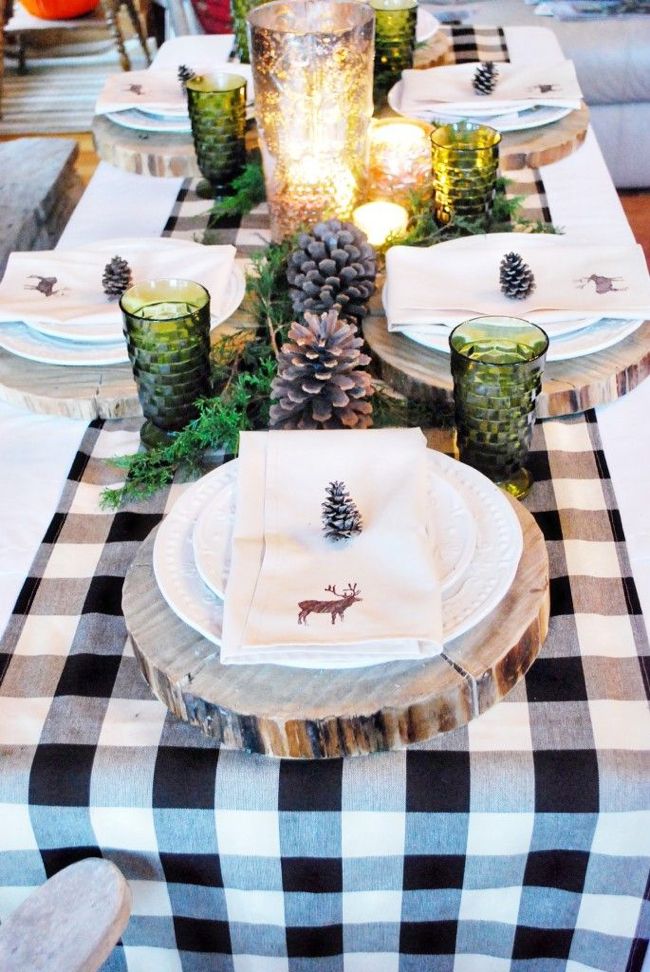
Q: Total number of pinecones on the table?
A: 7